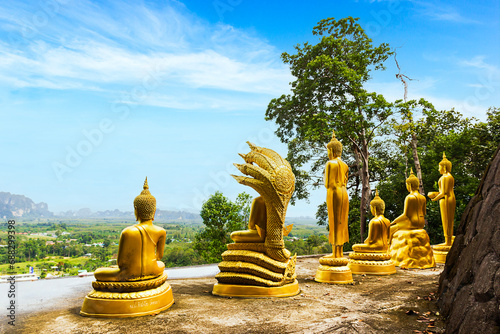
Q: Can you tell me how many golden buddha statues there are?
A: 6